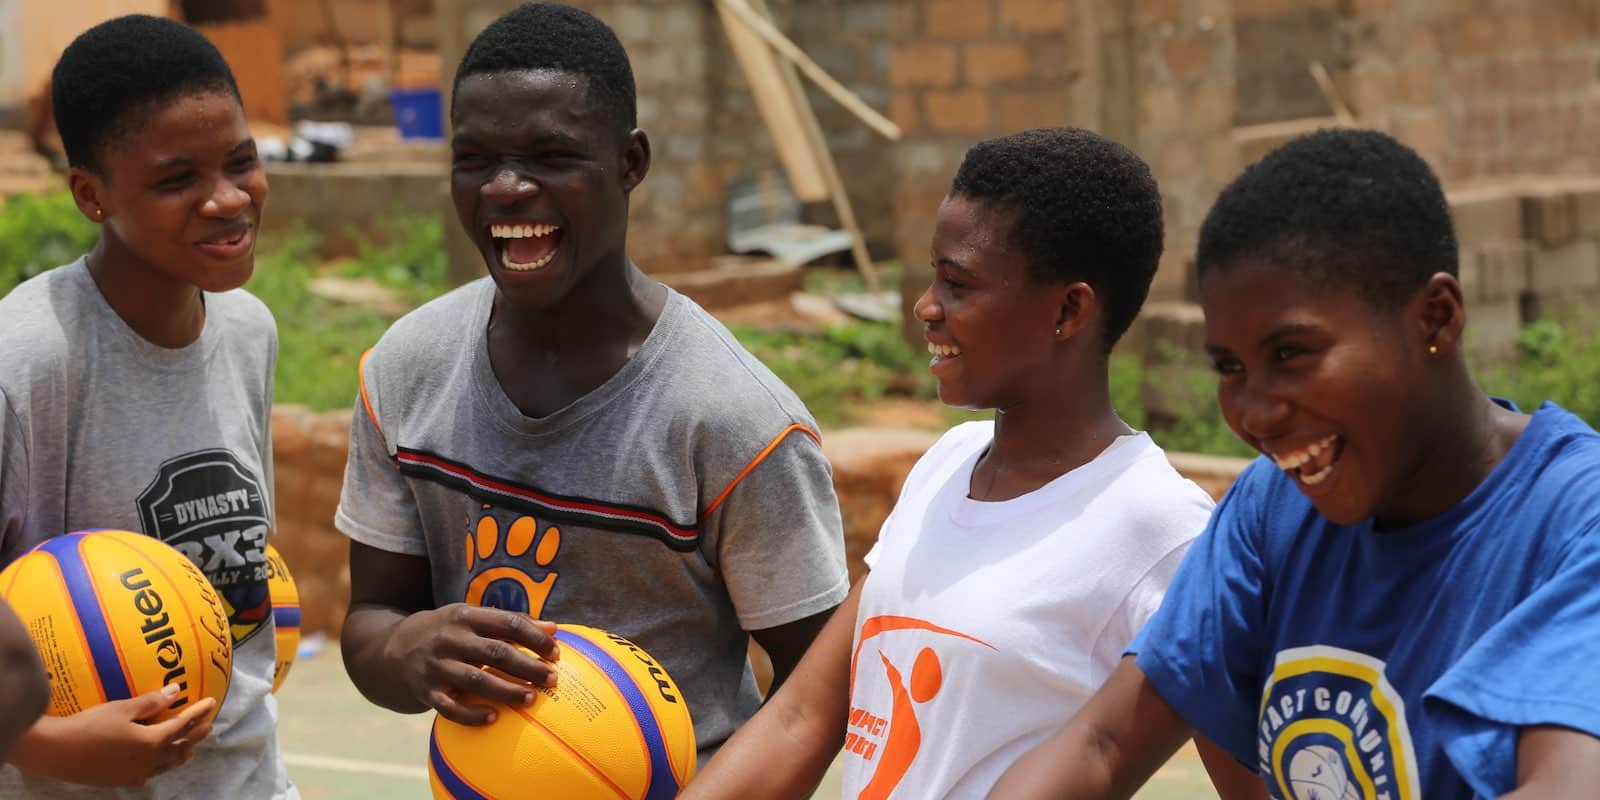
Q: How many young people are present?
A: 4